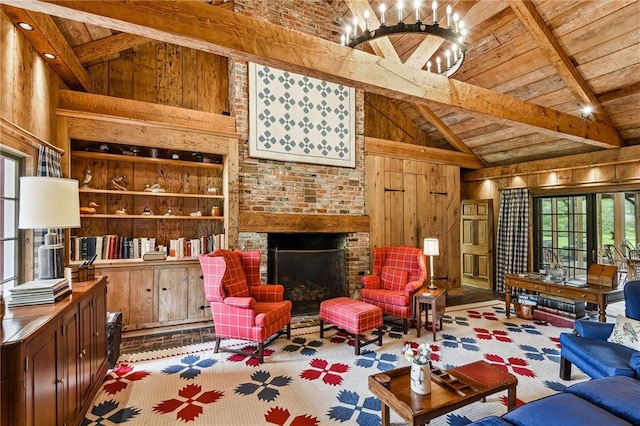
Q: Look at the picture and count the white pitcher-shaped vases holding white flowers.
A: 1